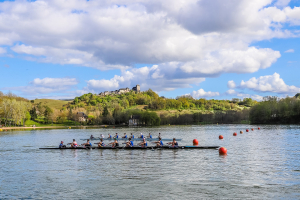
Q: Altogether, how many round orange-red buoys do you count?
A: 8